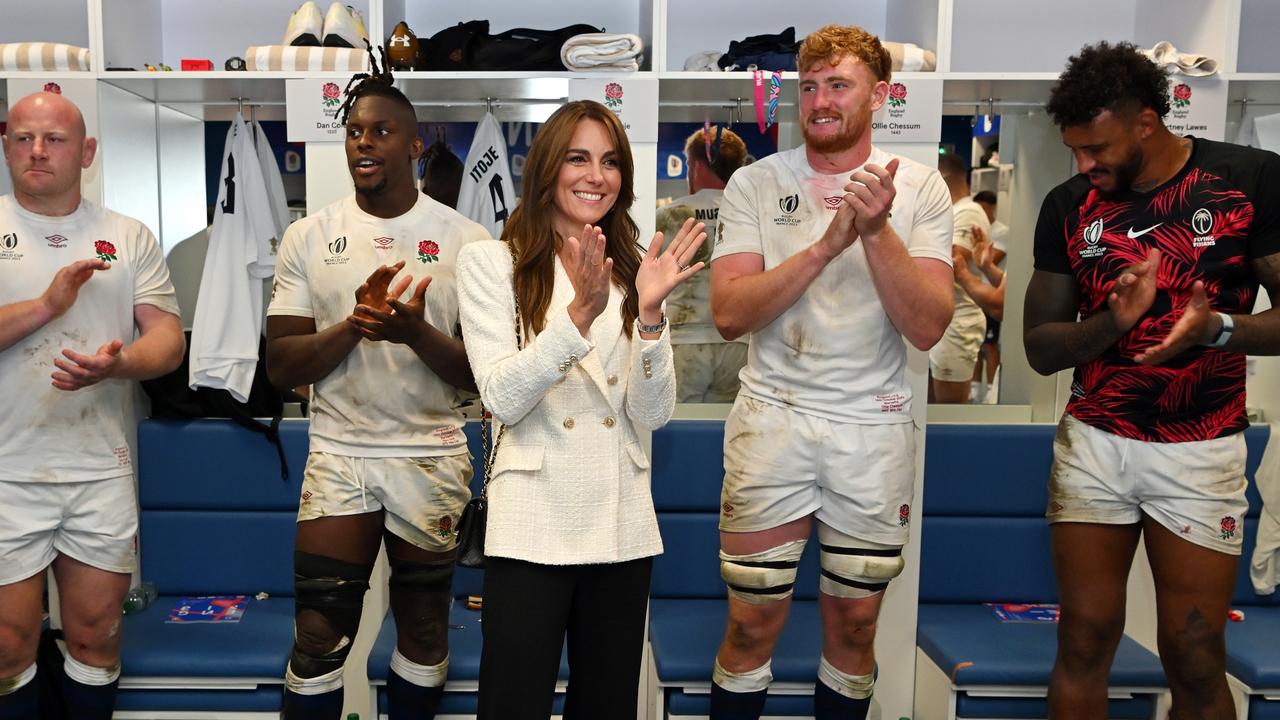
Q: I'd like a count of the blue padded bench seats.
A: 5